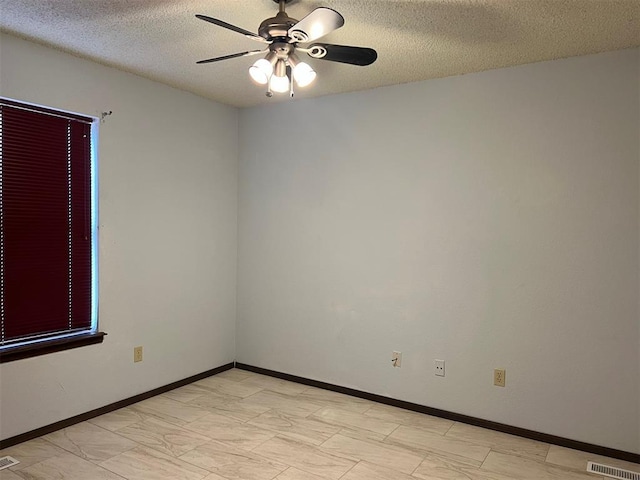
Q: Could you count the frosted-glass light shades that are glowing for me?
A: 3